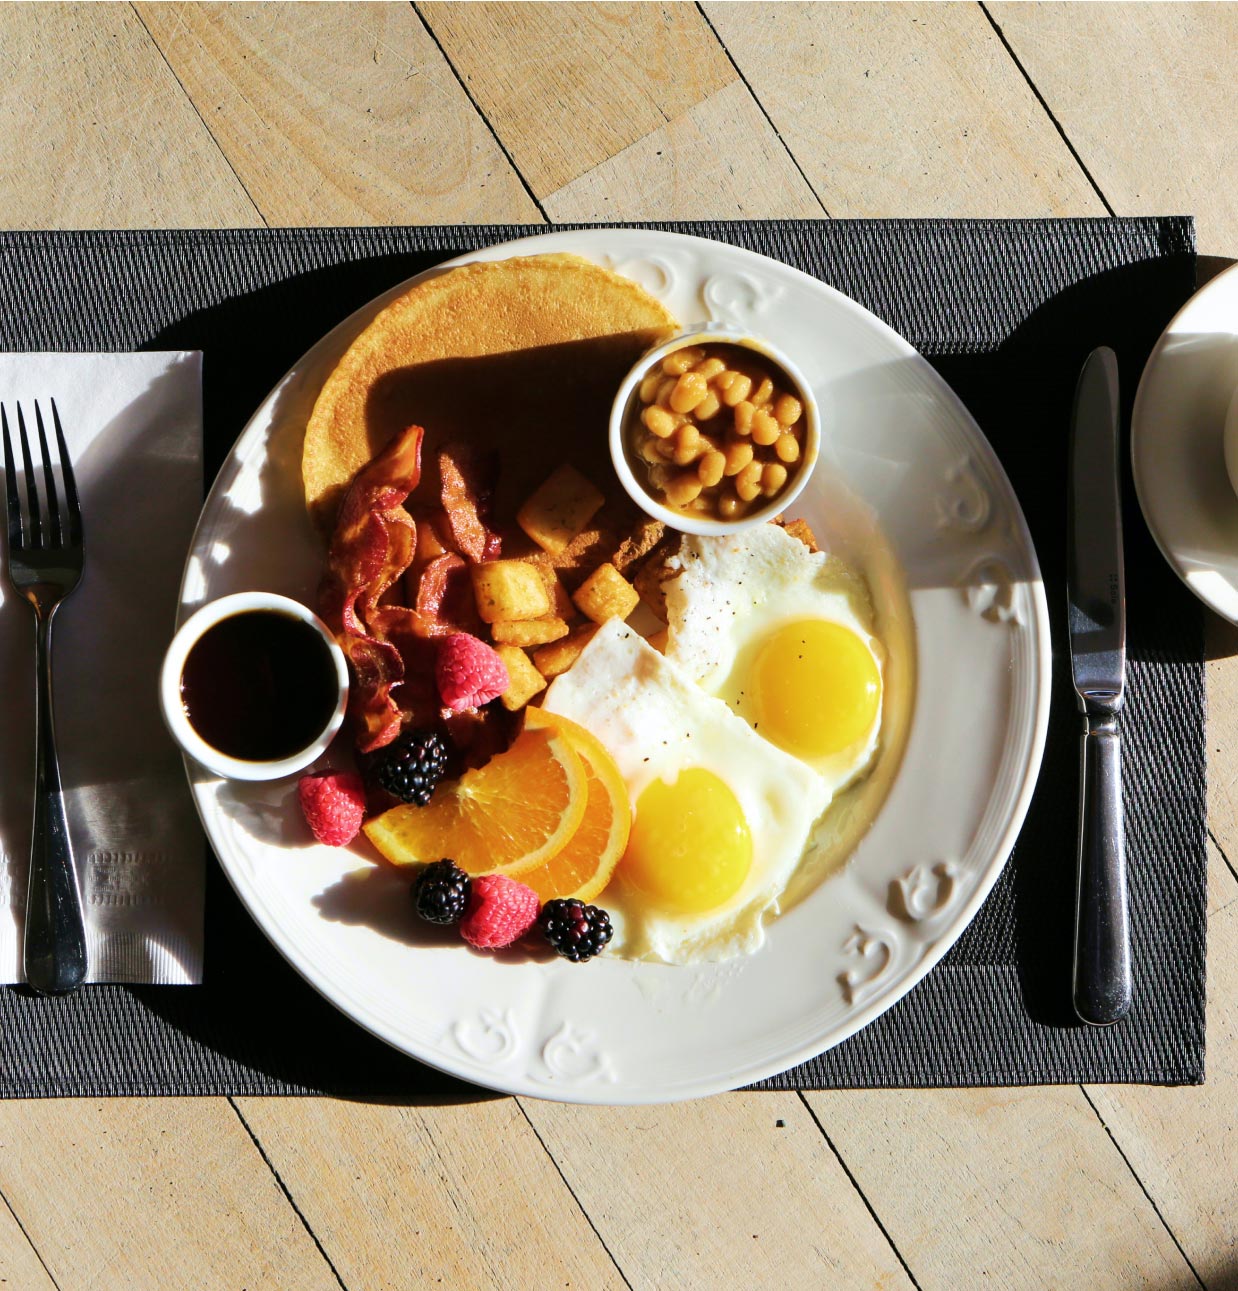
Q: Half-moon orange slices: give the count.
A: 2